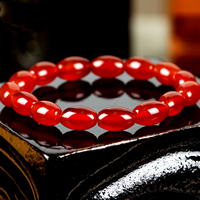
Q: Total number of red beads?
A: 15